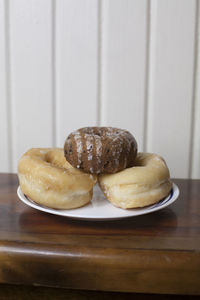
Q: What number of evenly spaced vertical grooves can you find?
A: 5